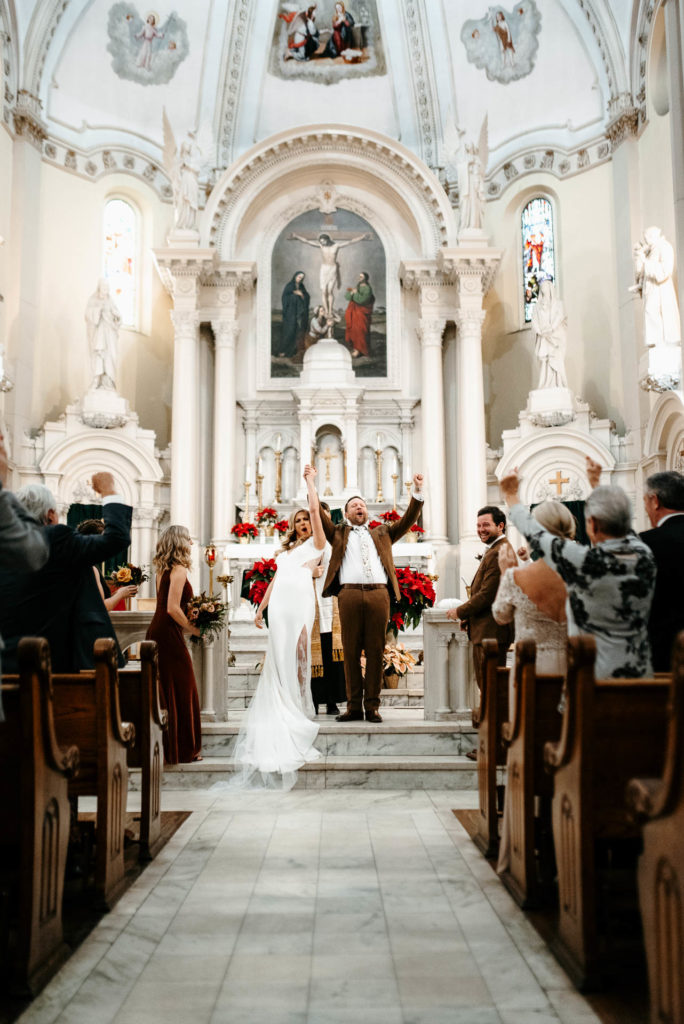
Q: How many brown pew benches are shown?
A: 7